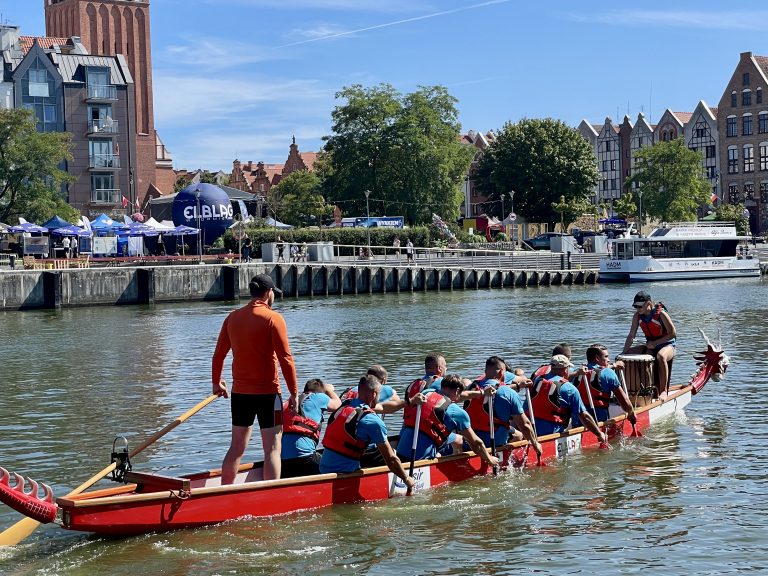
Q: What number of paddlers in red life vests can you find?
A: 10